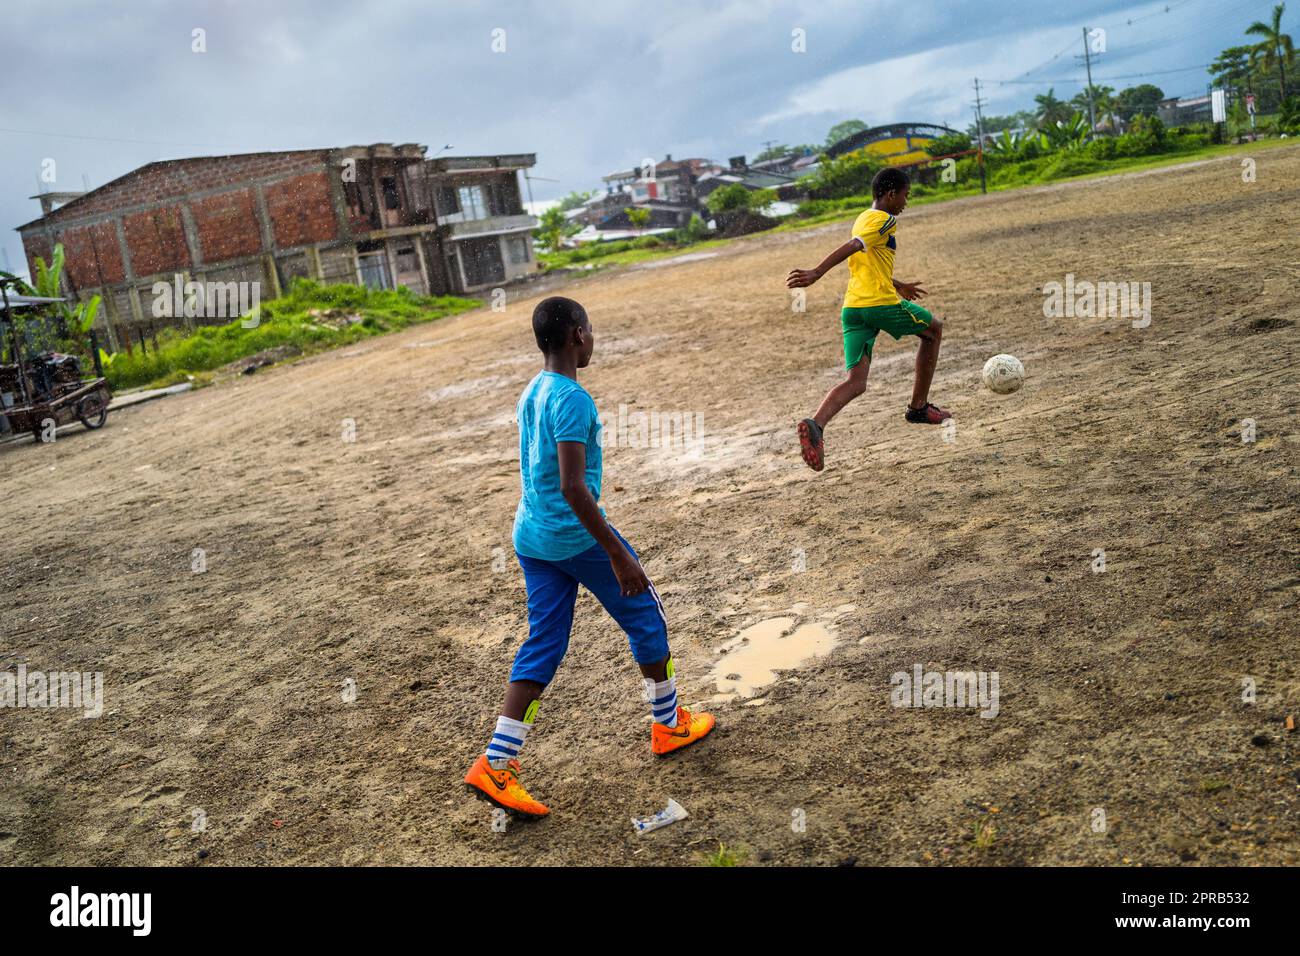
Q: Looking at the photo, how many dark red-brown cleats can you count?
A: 2